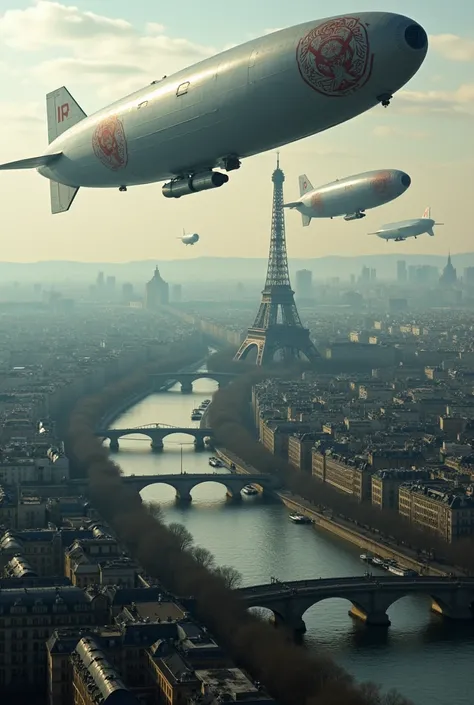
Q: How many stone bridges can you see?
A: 4